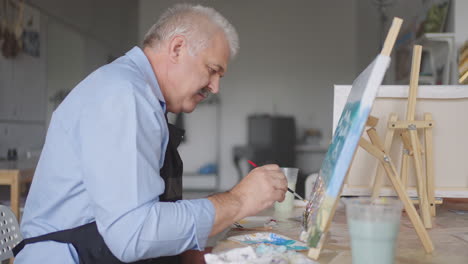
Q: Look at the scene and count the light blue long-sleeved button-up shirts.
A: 1